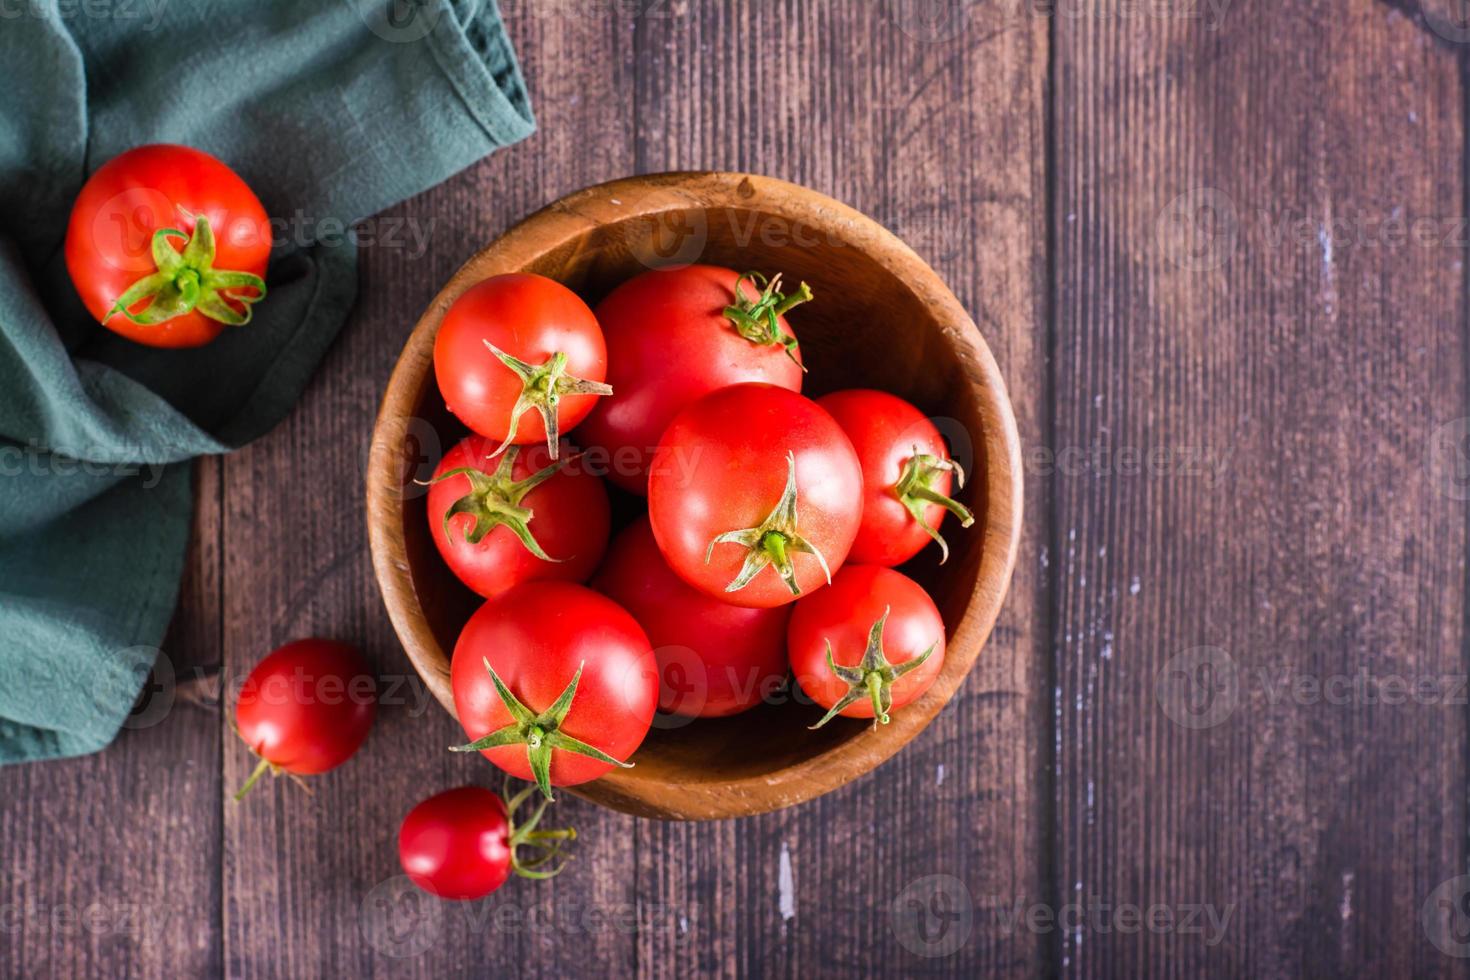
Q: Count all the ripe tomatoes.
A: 11